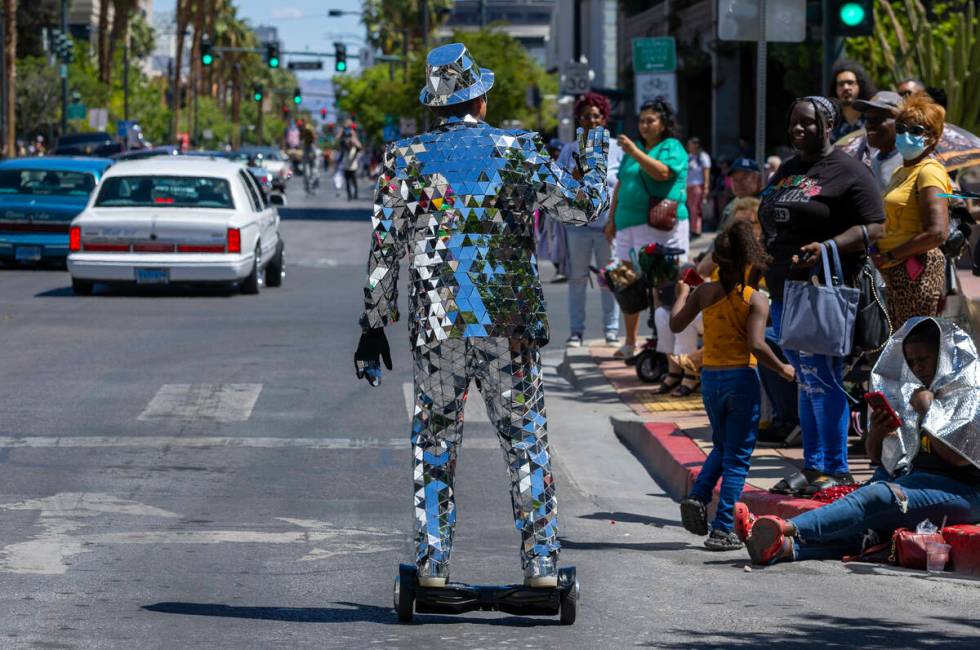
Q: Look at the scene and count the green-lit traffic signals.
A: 6